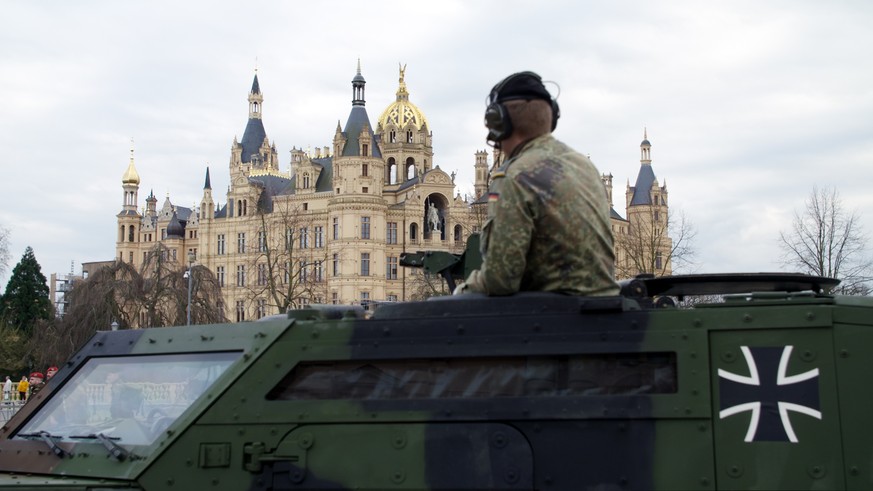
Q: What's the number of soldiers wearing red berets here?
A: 2